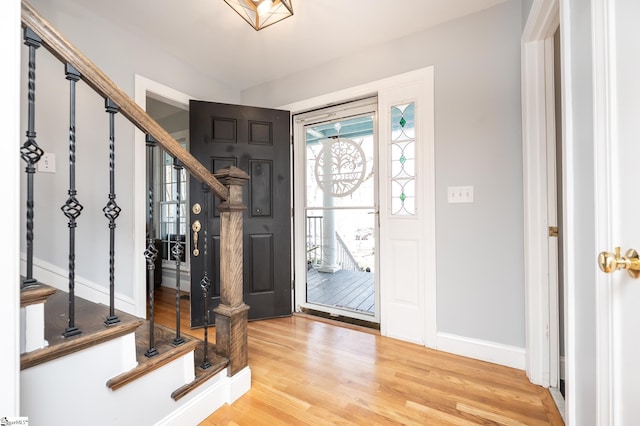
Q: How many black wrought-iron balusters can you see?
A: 6